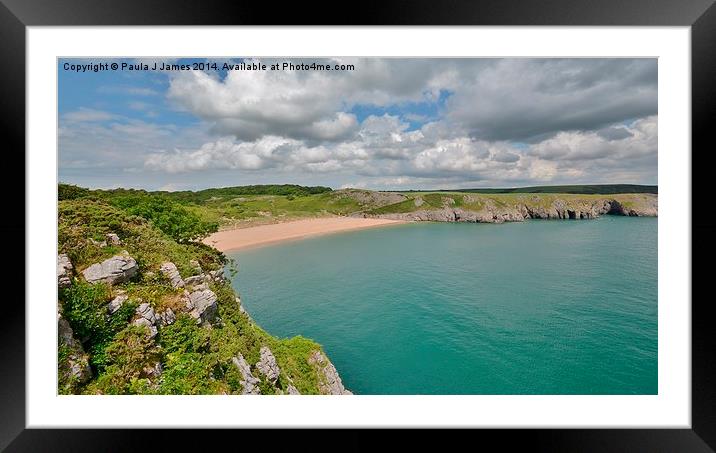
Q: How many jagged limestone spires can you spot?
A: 0